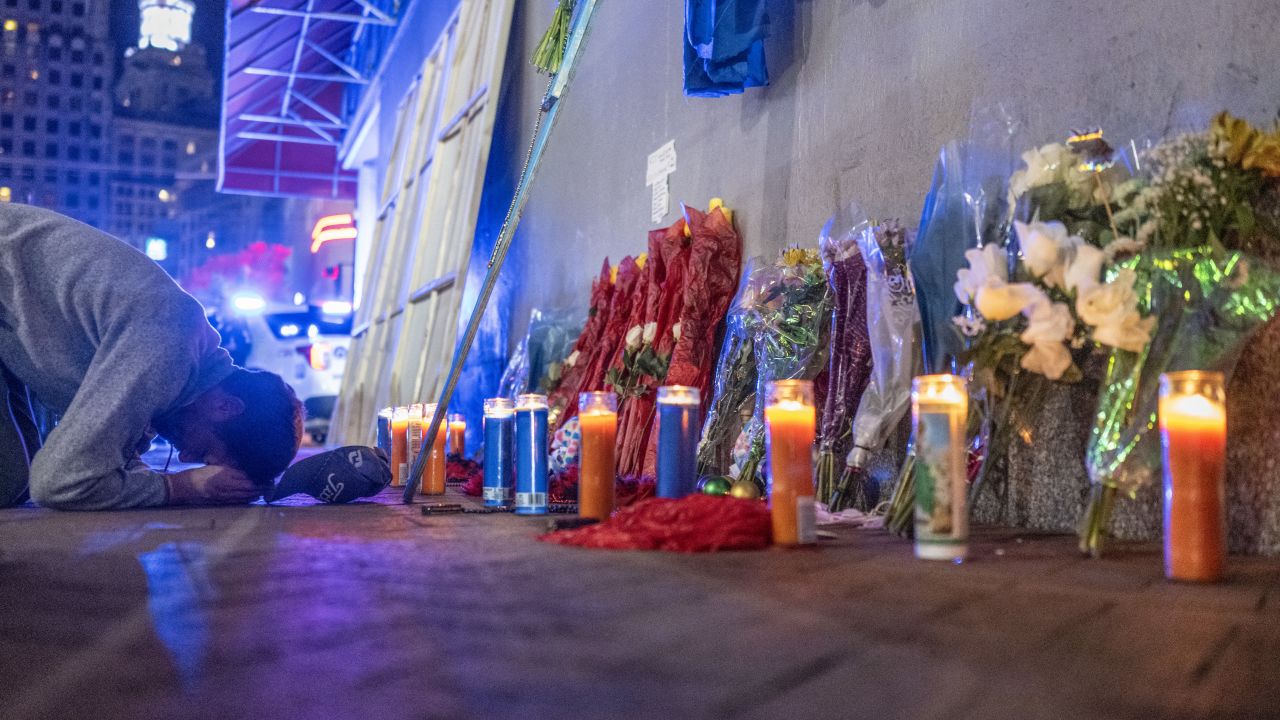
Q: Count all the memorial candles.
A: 12